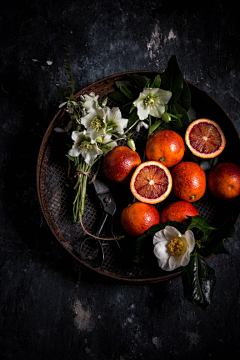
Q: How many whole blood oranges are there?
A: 6